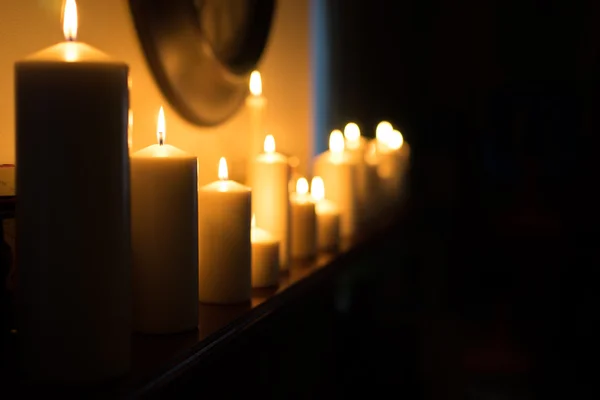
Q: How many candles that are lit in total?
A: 12